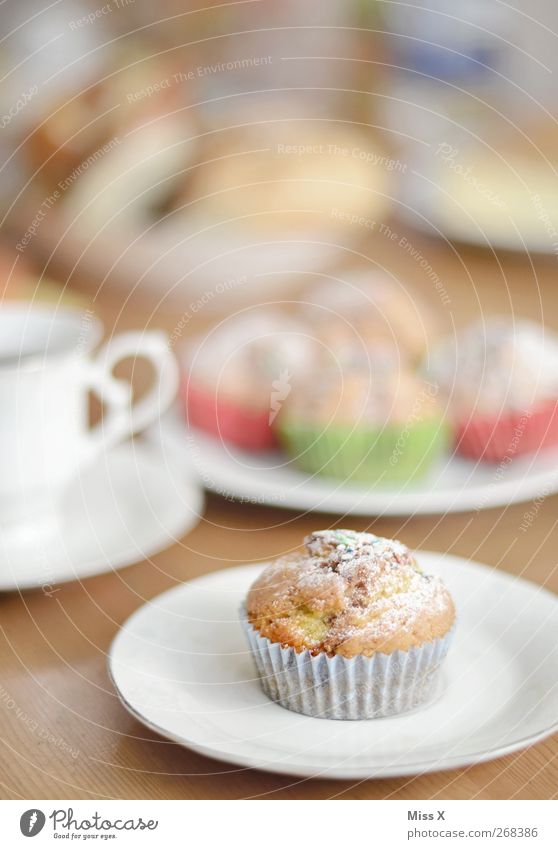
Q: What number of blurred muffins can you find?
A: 4